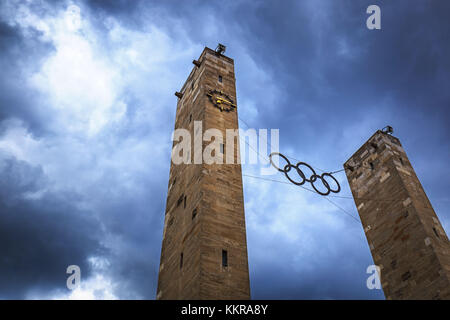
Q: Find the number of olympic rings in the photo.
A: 5